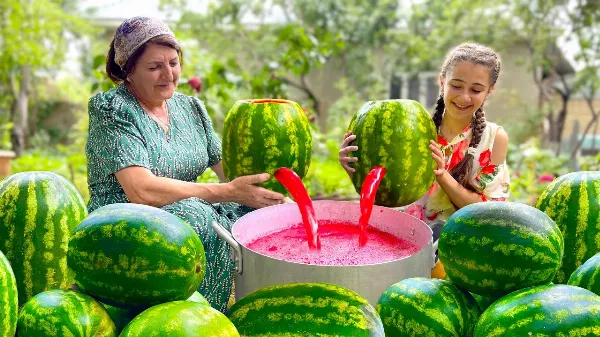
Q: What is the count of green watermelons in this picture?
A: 13